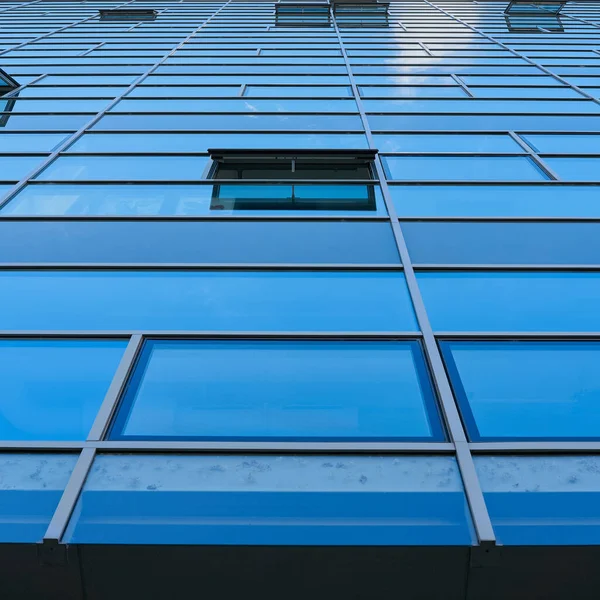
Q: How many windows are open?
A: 6